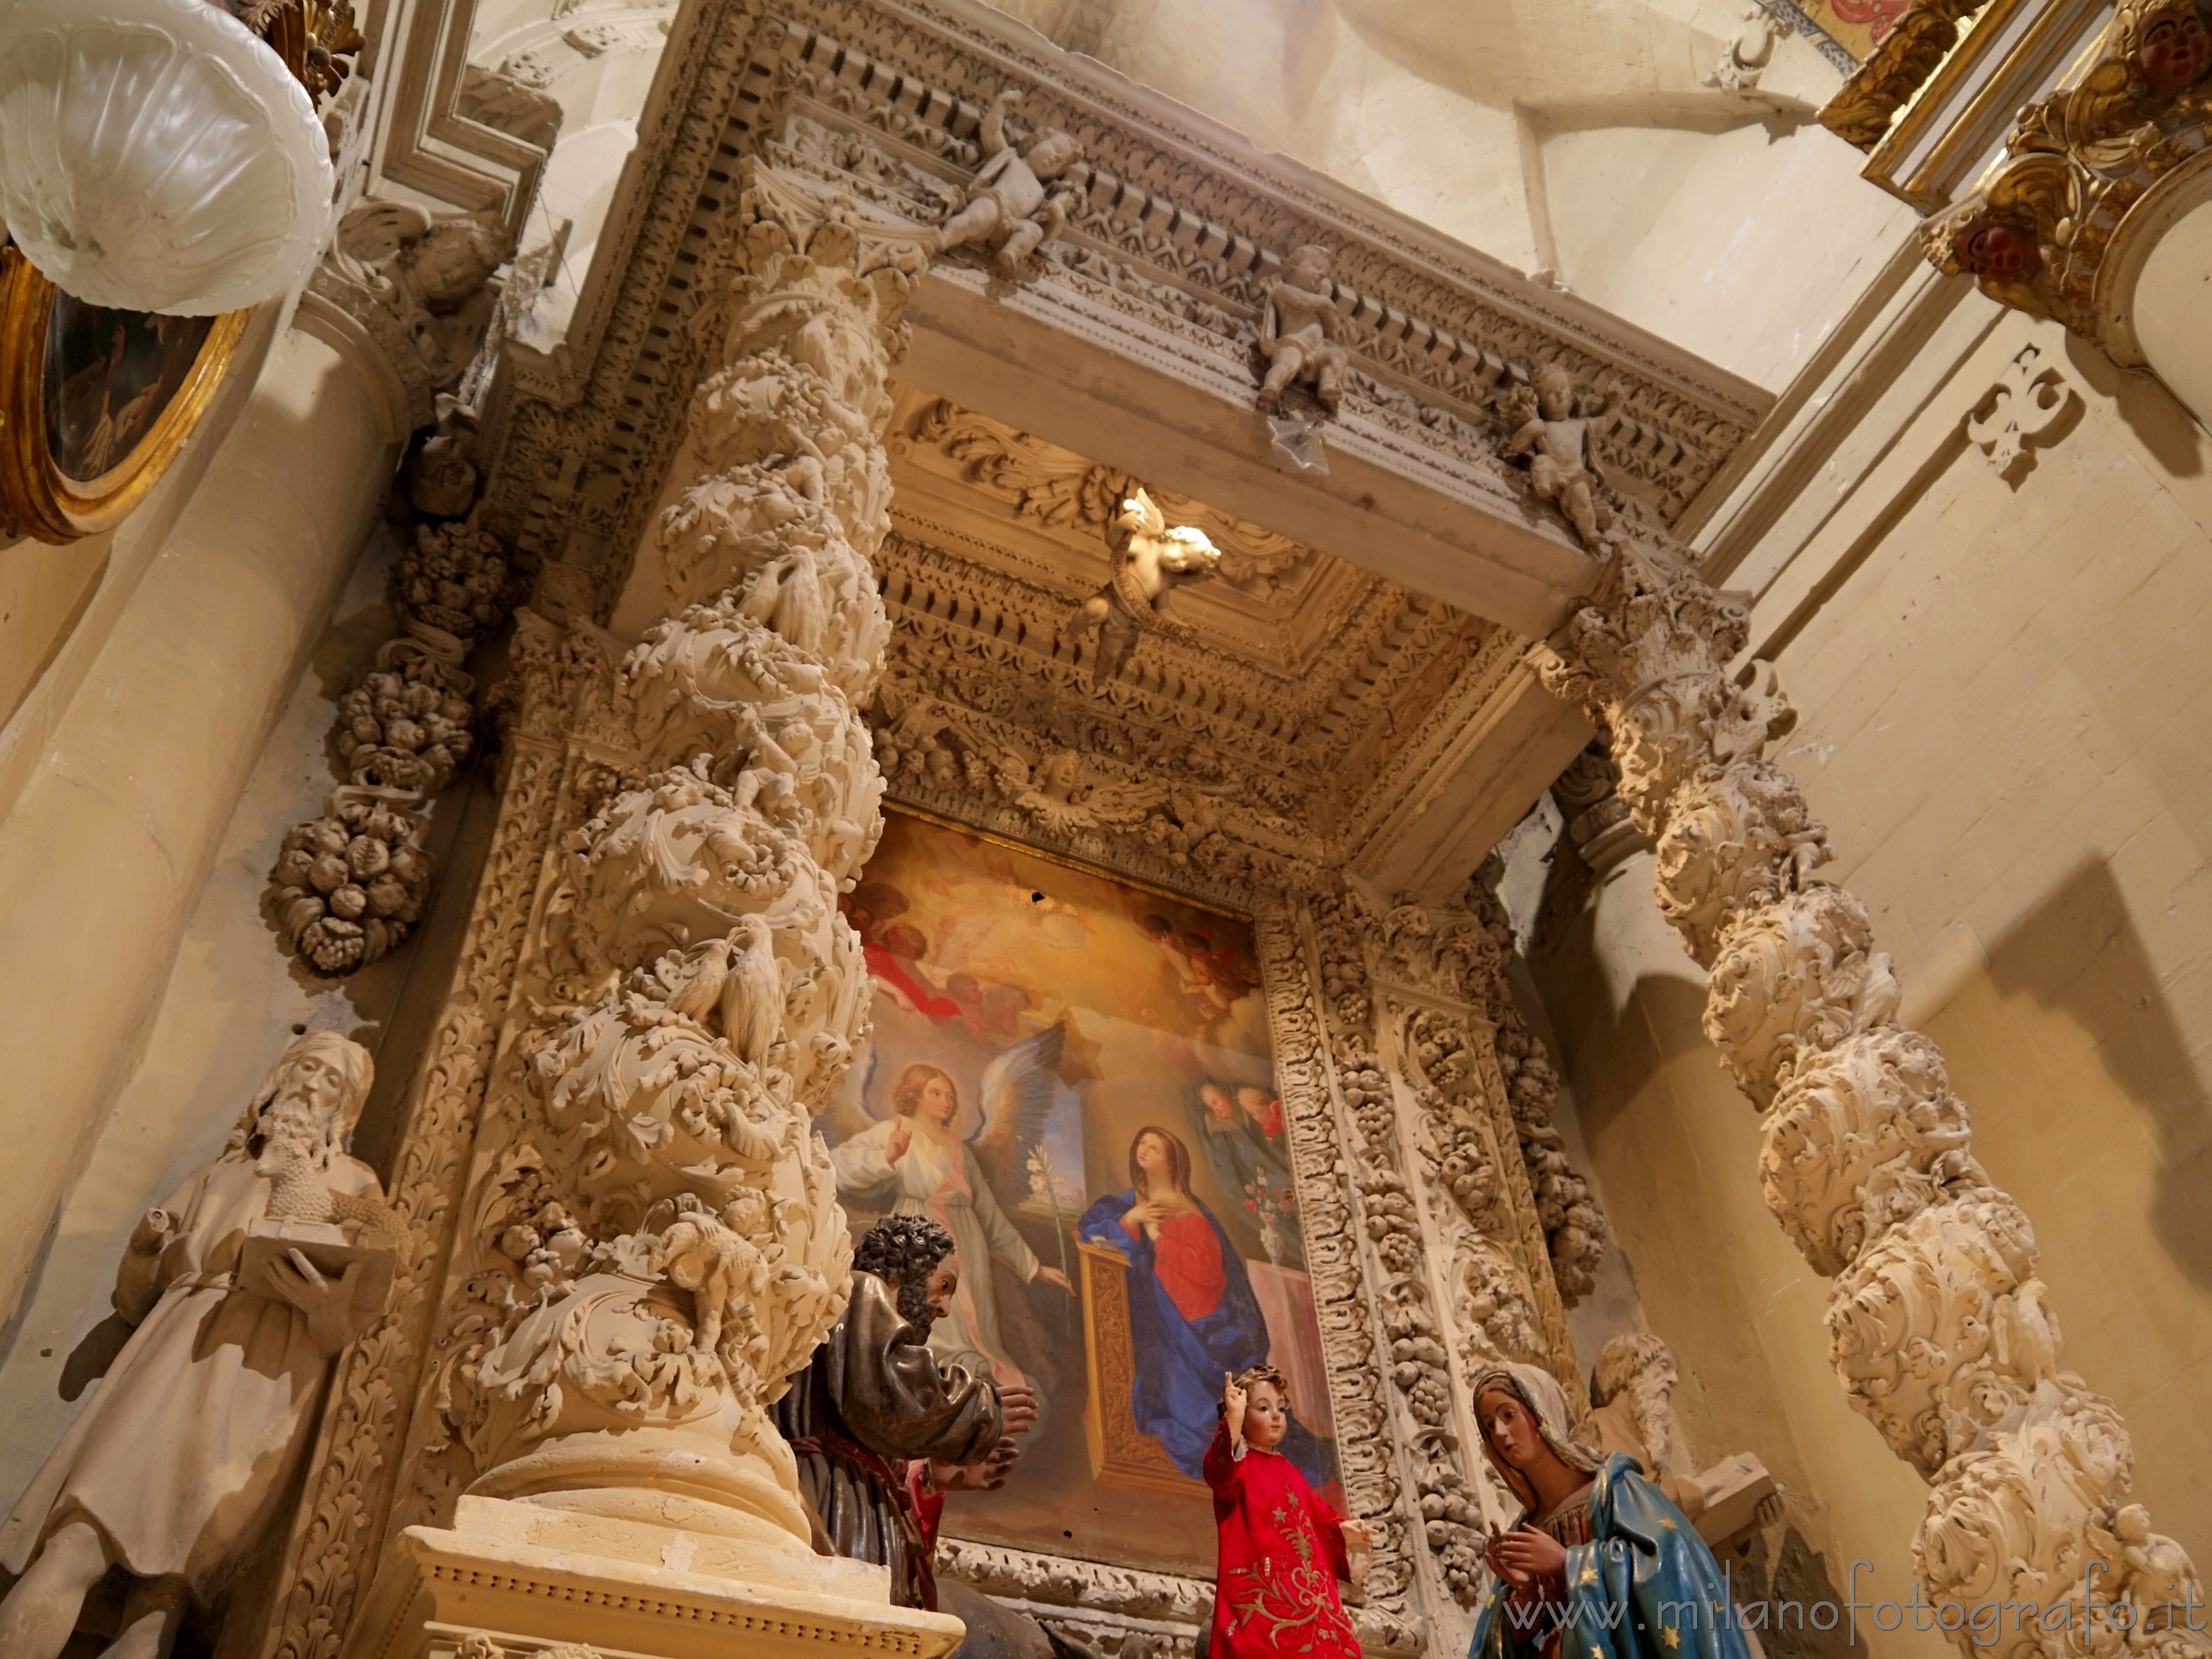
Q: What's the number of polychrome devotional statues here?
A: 3